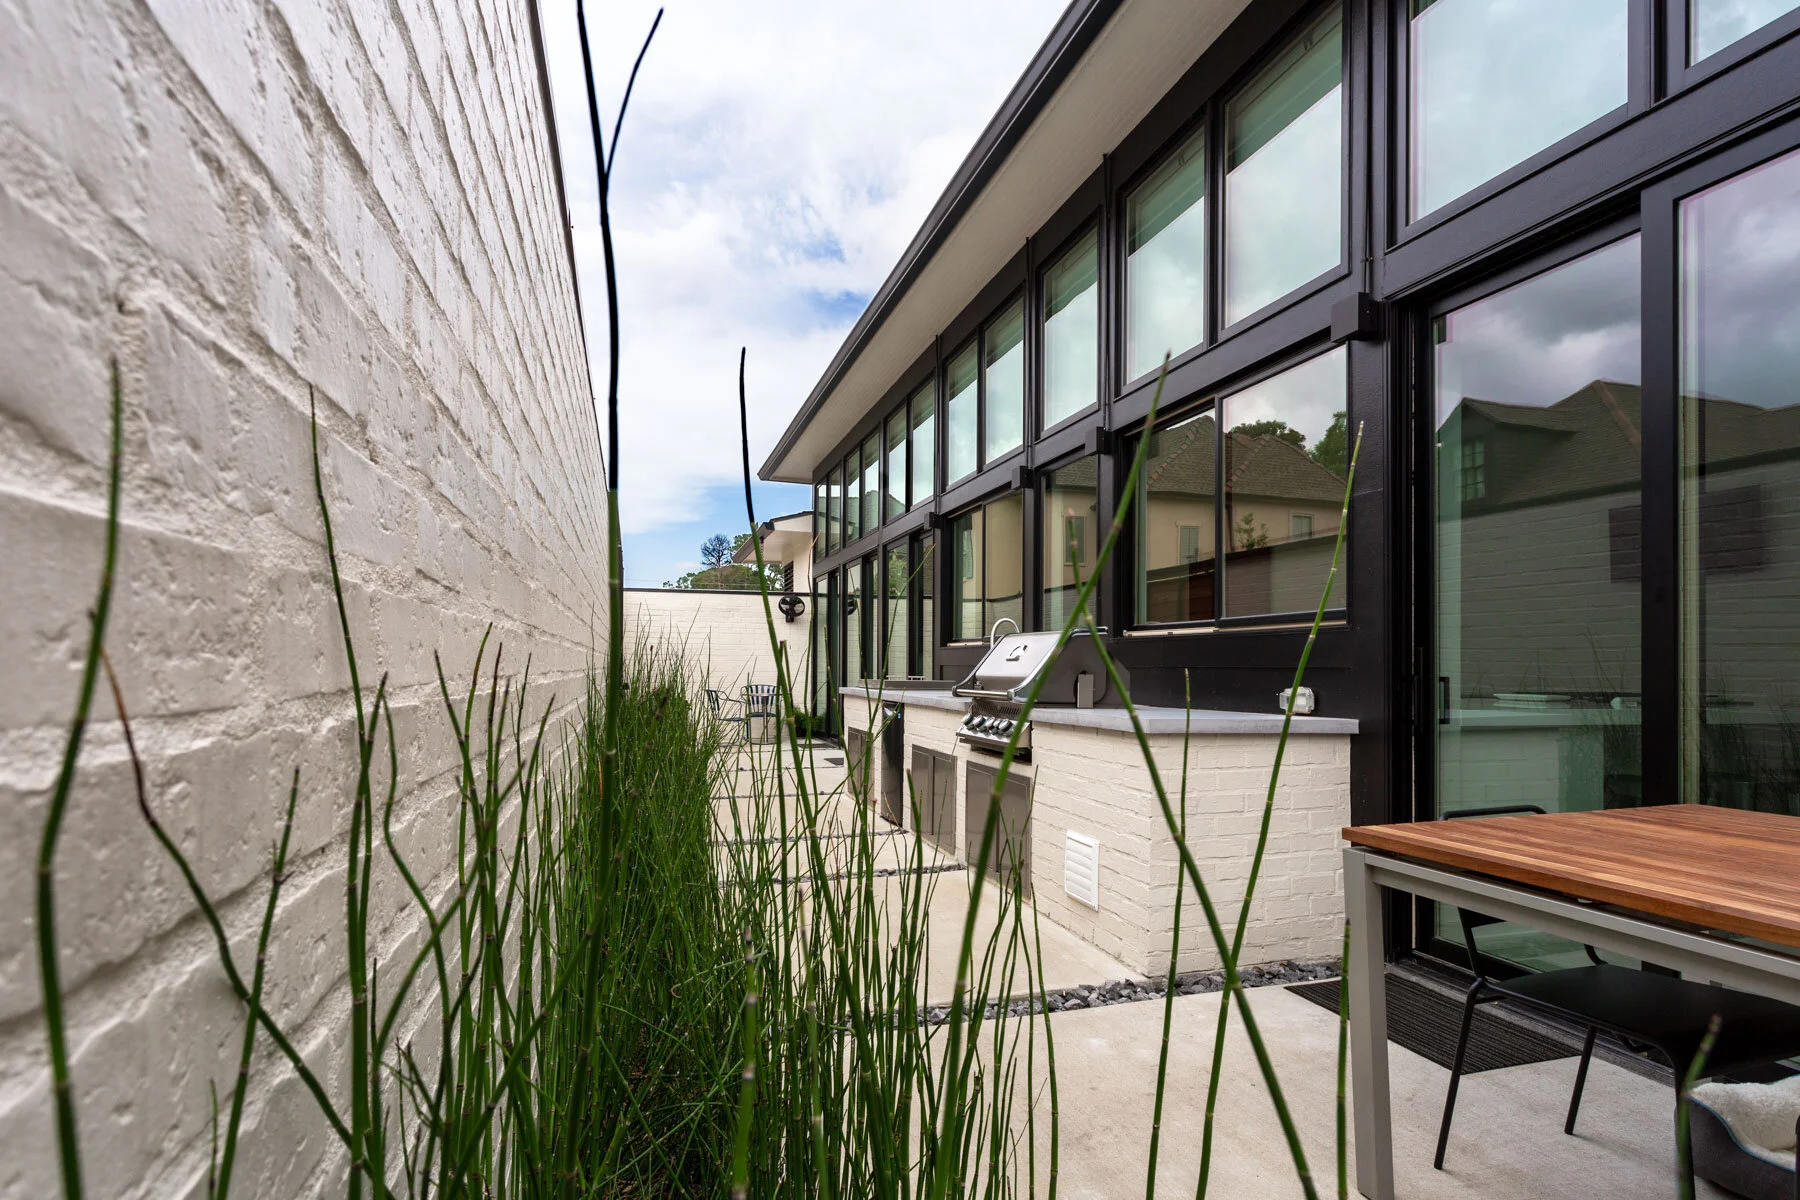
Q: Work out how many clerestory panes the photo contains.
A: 13